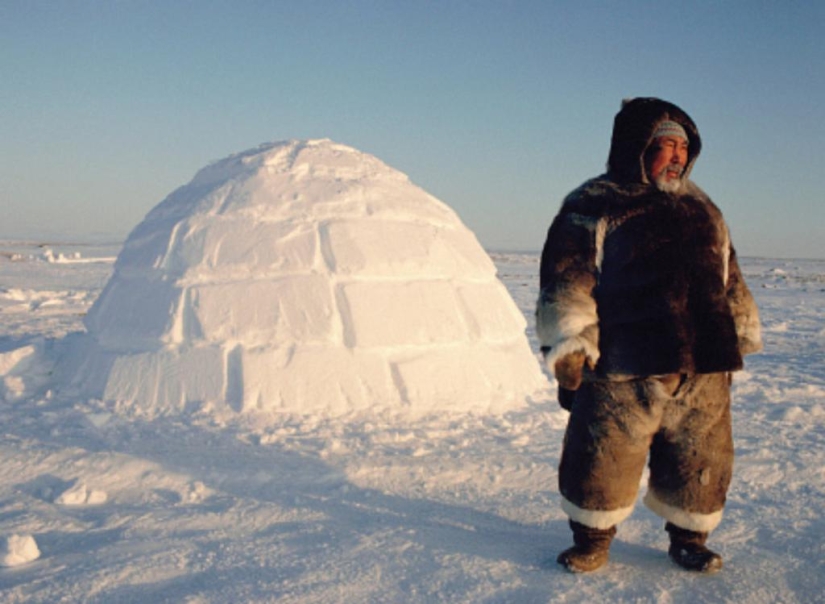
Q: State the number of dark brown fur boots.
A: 2